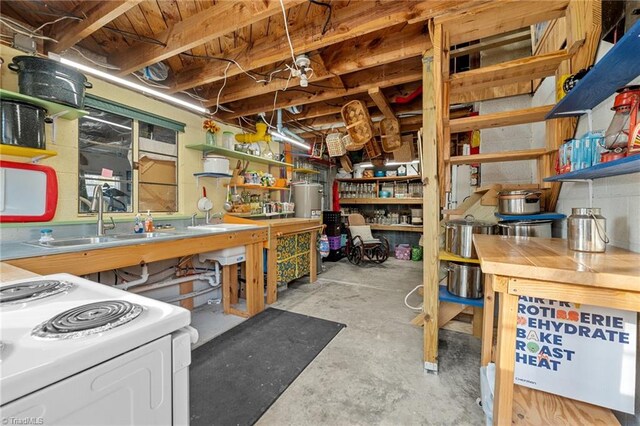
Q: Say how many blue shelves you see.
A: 5